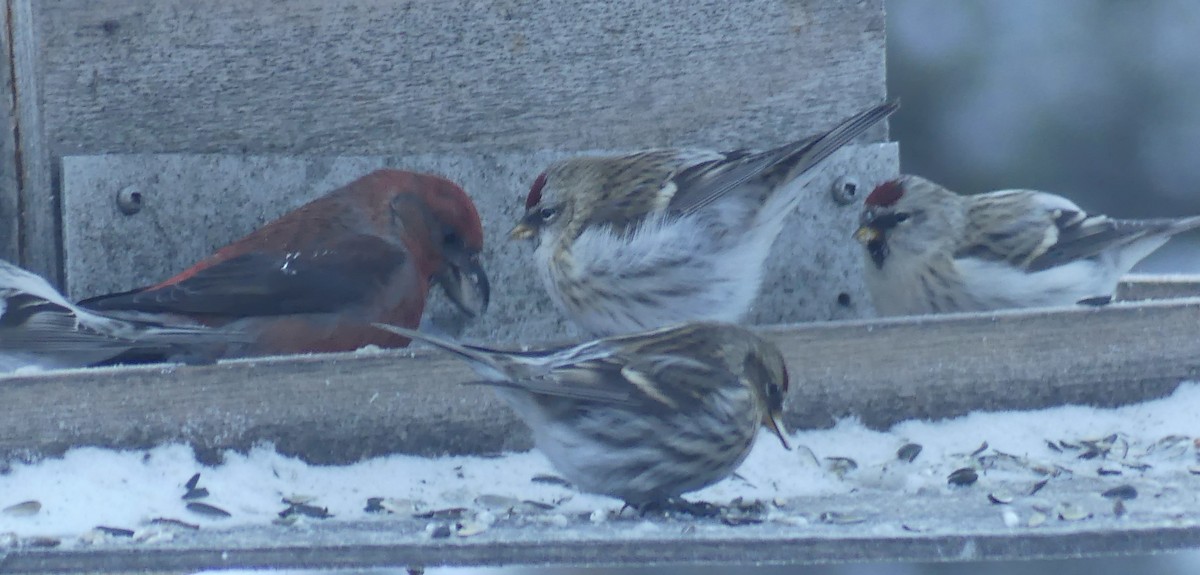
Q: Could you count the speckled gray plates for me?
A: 1